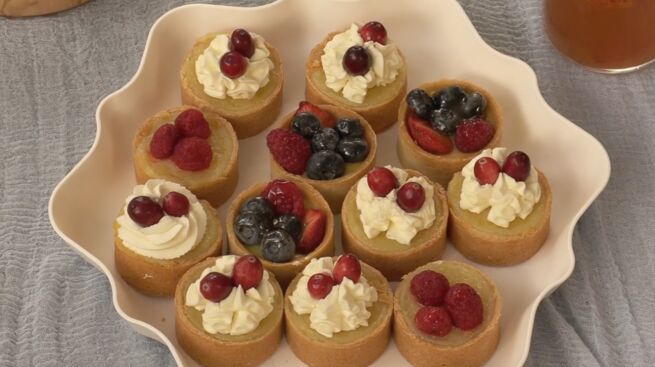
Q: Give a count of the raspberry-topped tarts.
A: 2